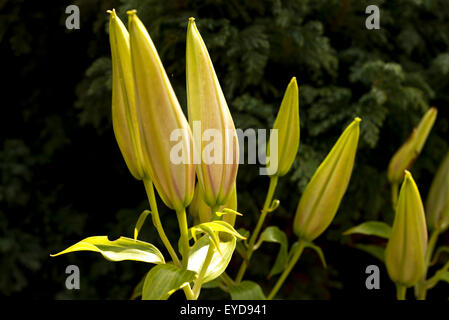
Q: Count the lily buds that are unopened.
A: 9